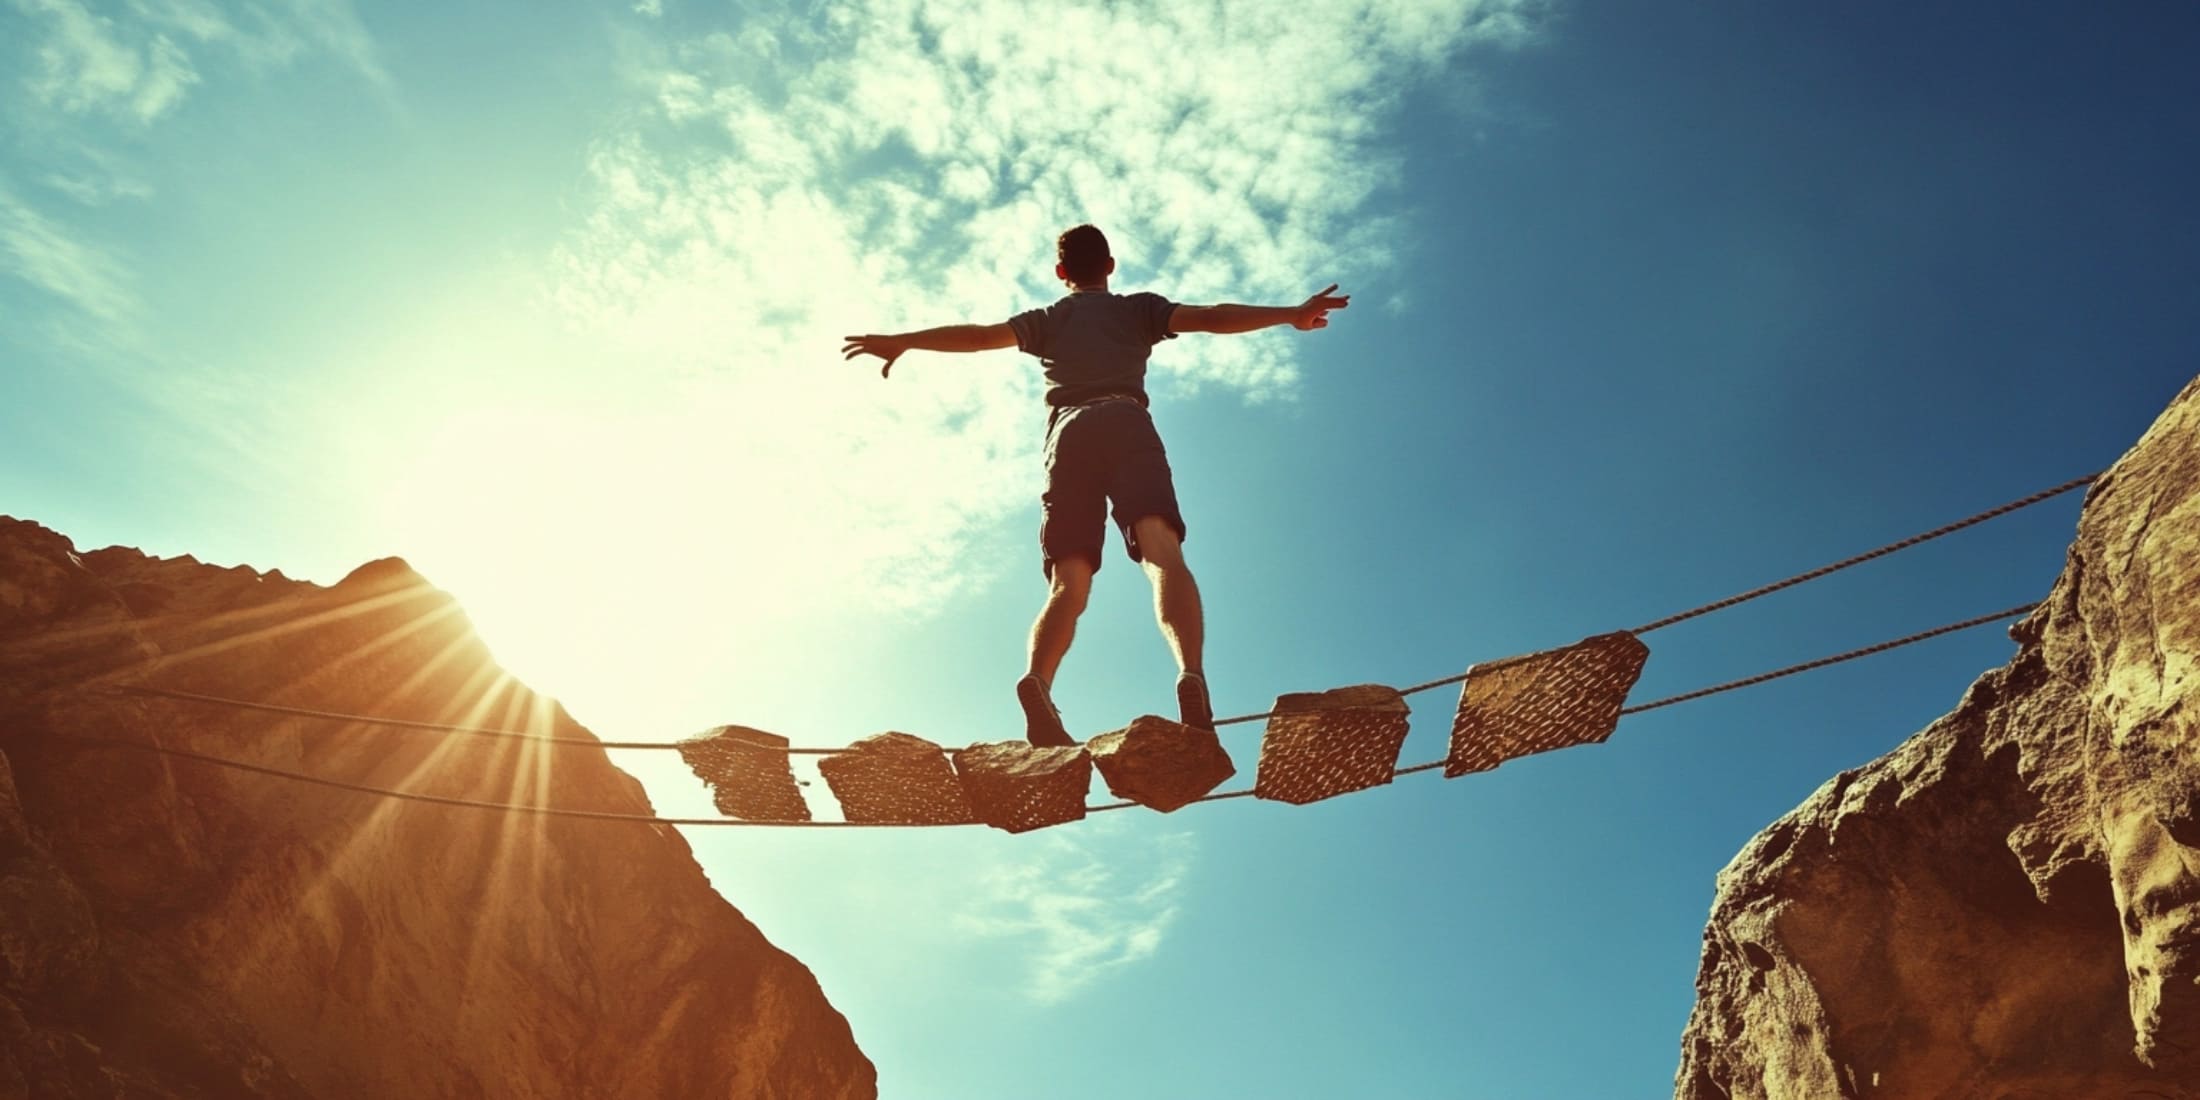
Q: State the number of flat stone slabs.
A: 6